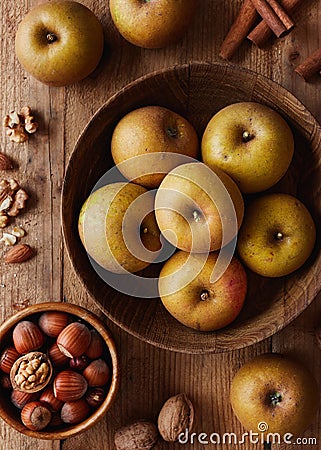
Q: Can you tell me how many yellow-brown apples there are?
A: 9